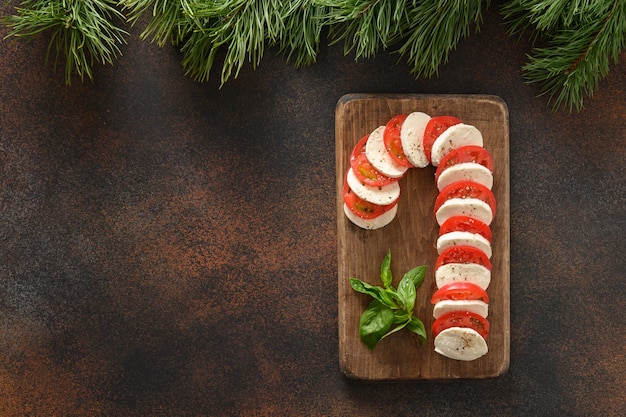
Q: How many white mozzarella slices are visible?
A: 11